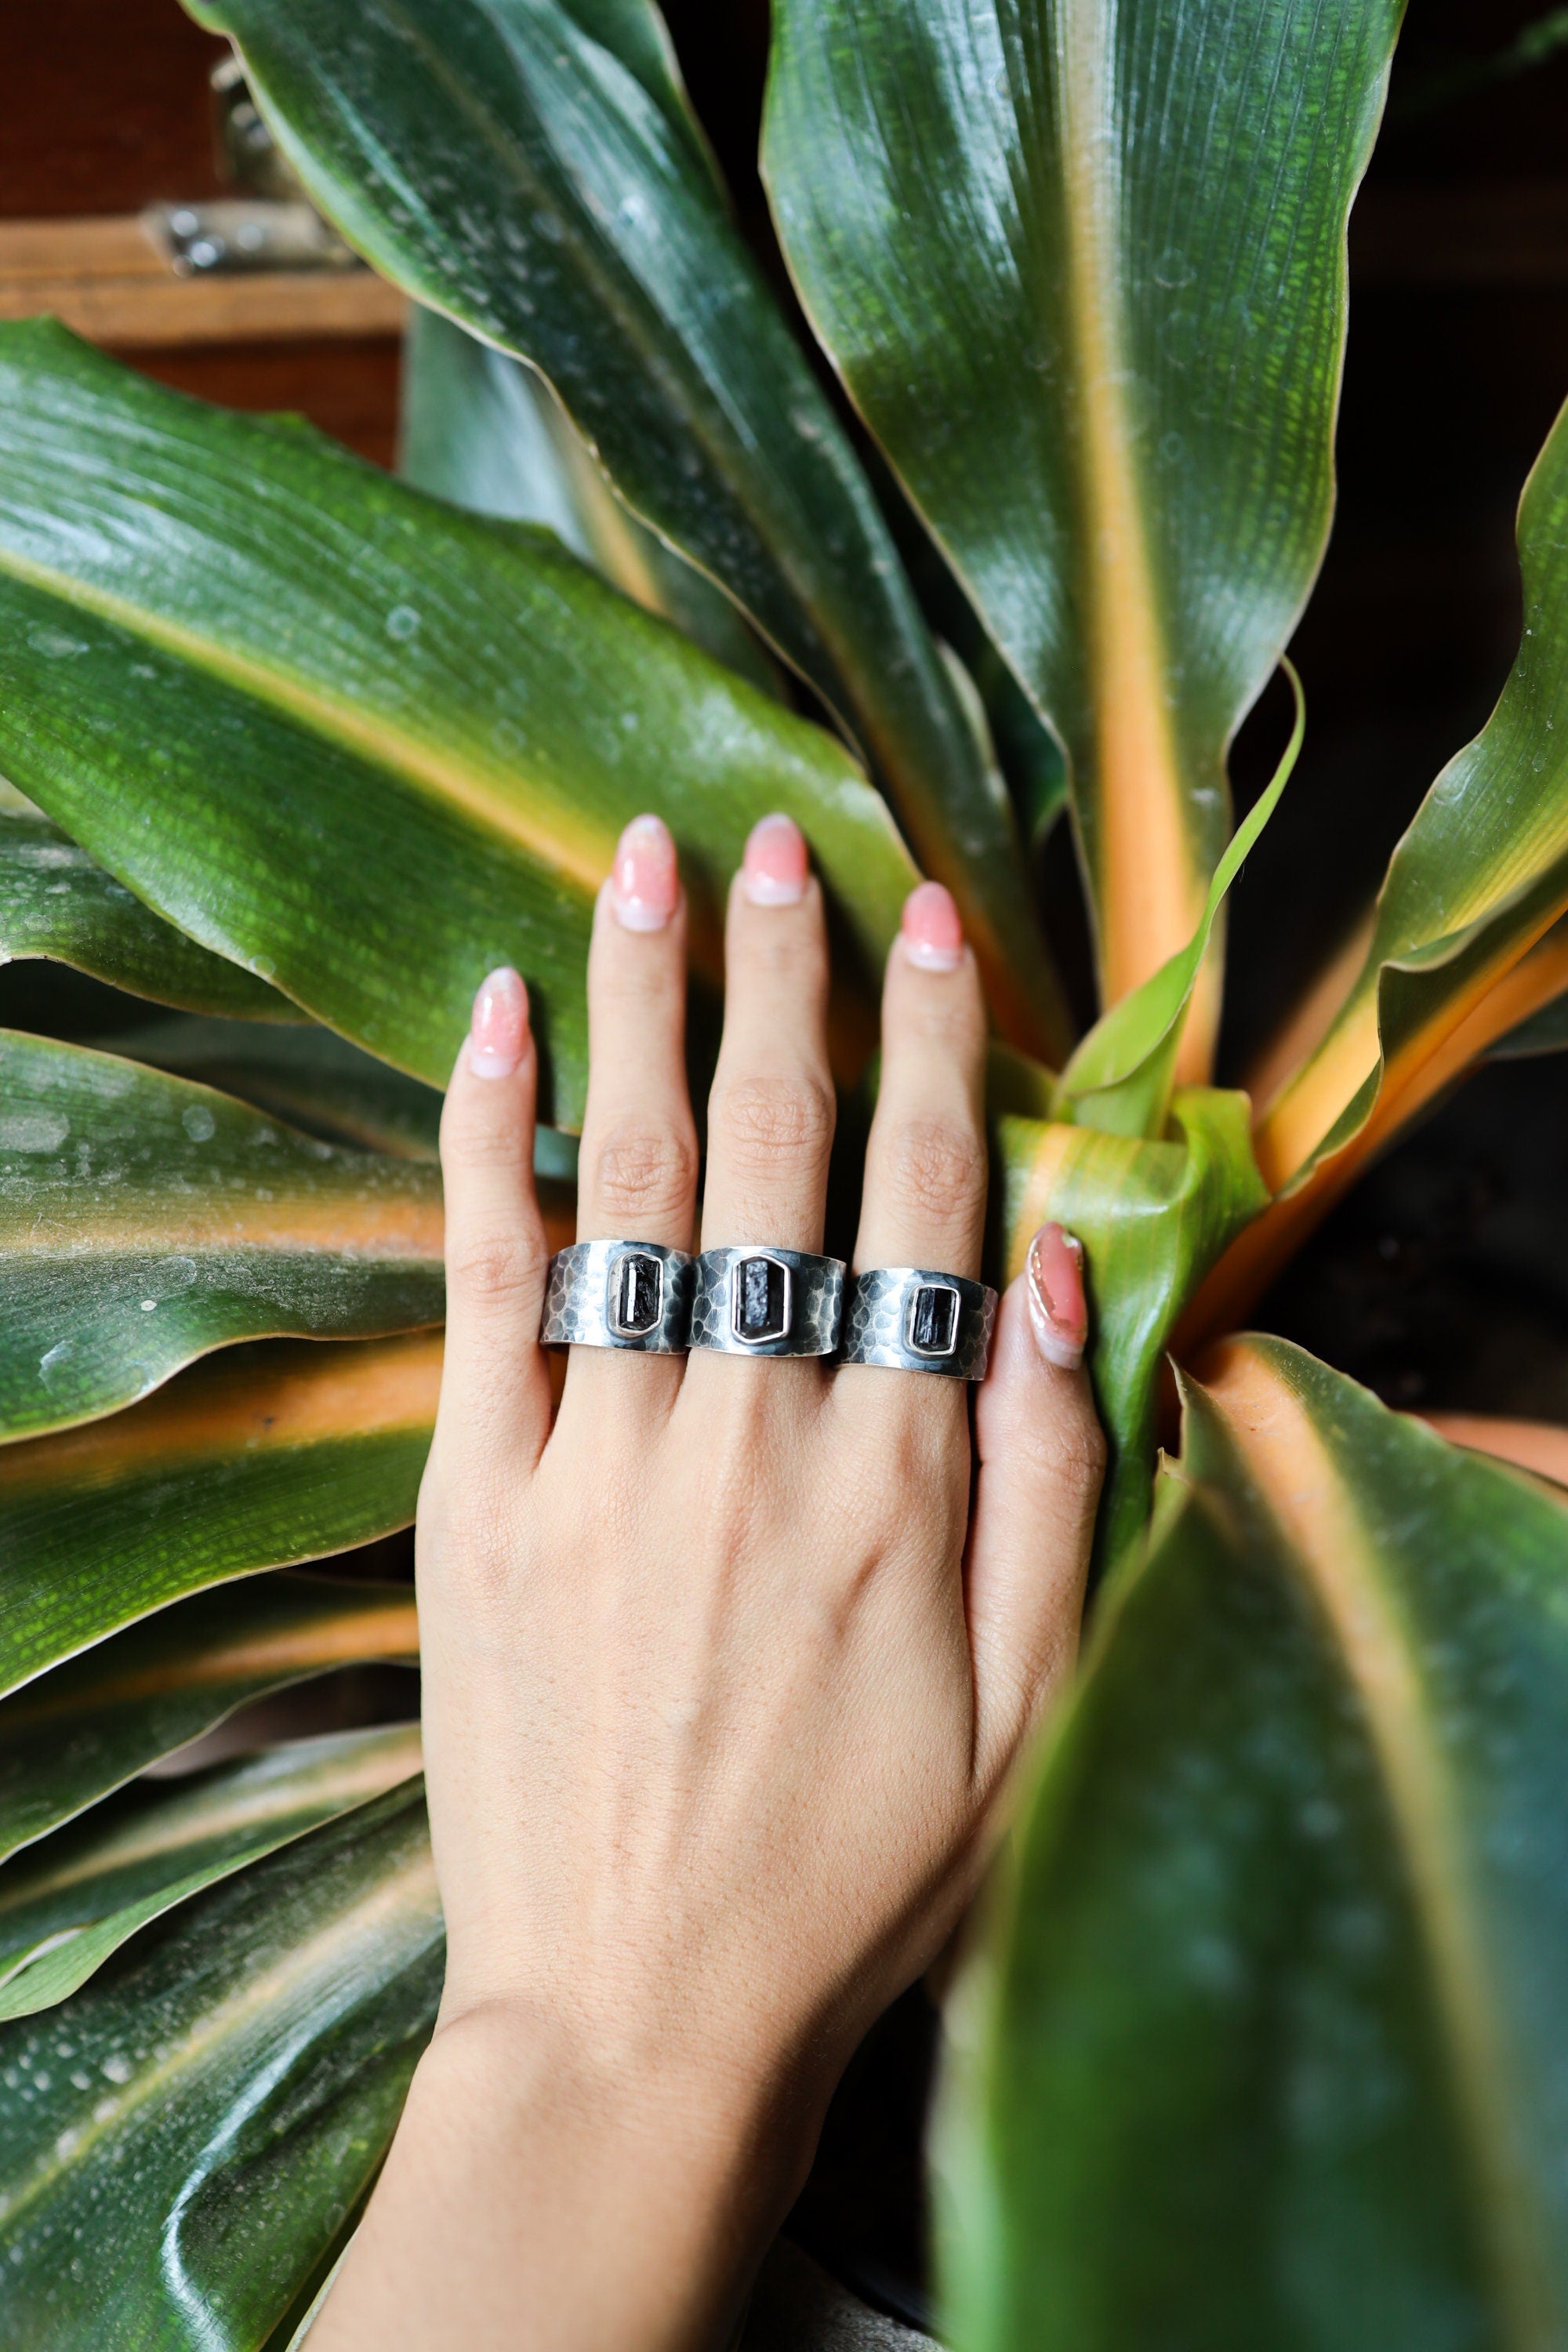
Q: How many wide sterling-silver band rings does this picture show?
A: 3